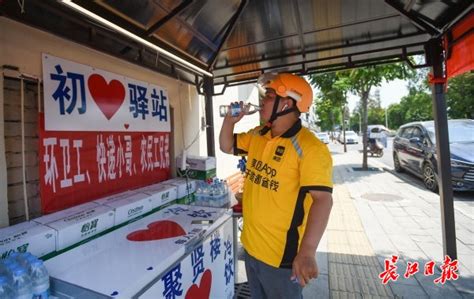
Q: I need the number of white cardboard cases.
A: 6